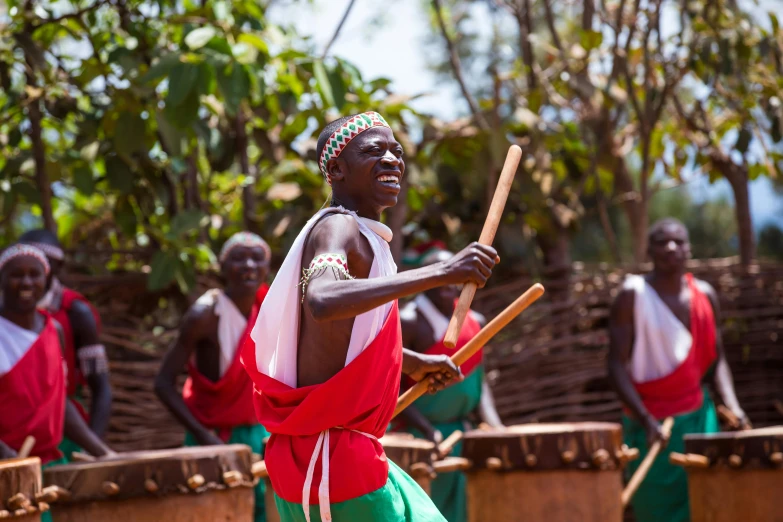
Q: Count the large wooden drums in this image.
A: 5